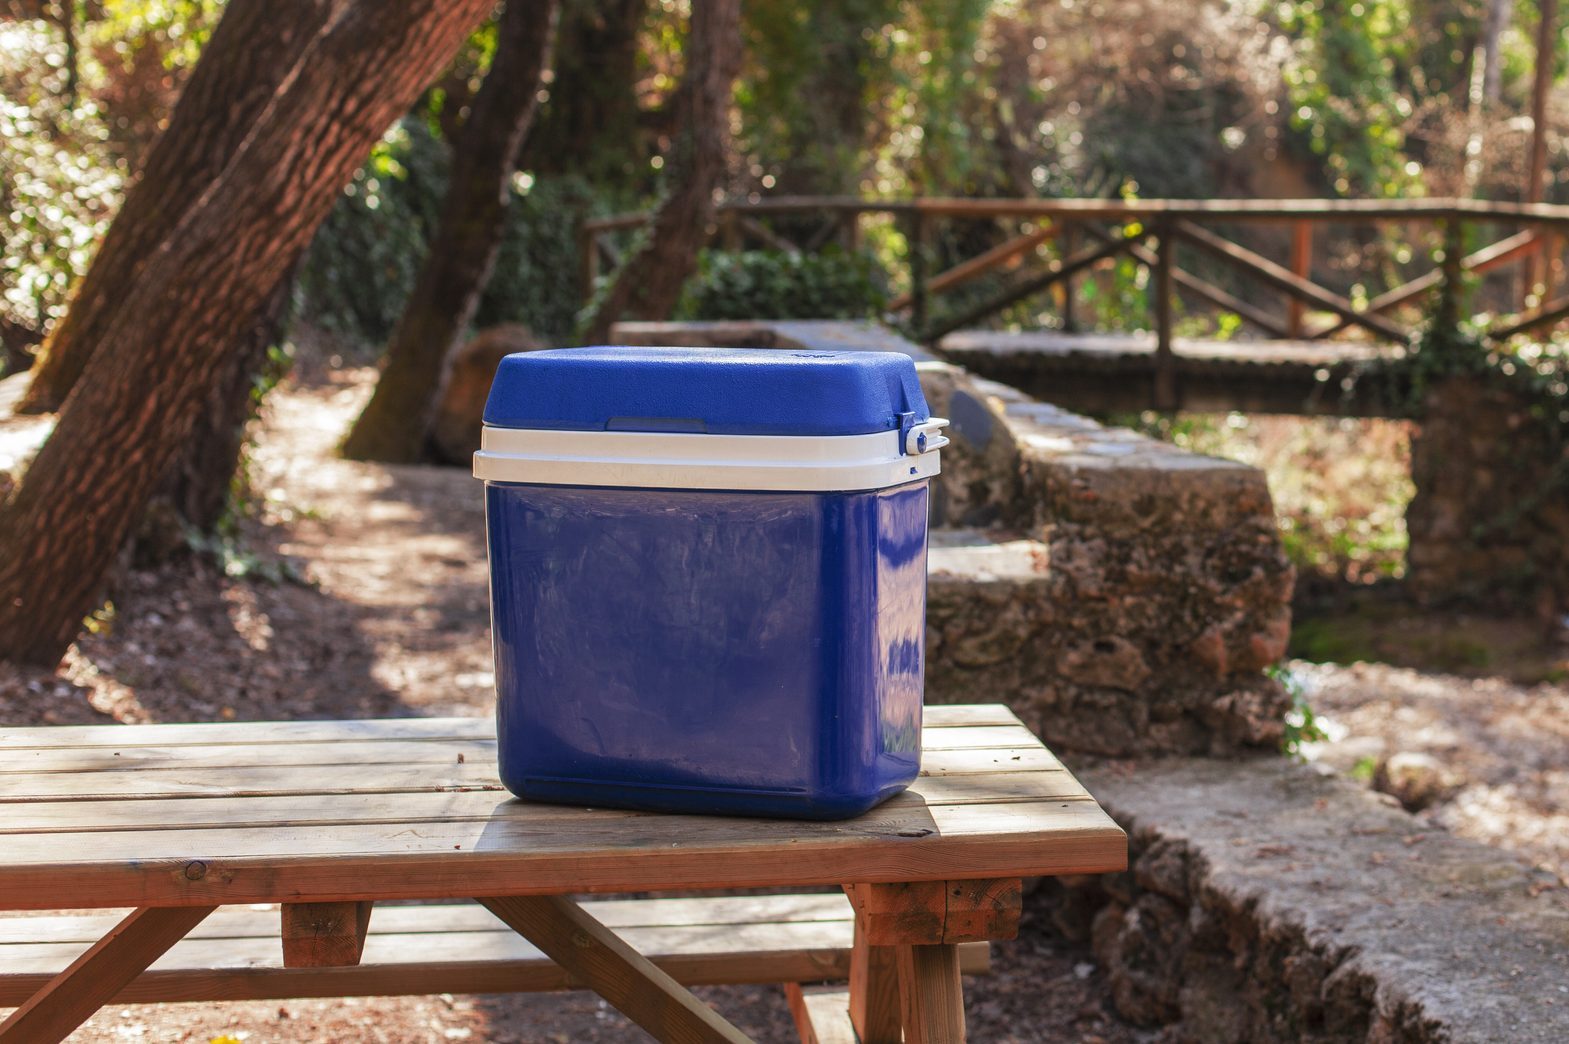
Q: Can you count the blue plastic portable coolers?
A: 1